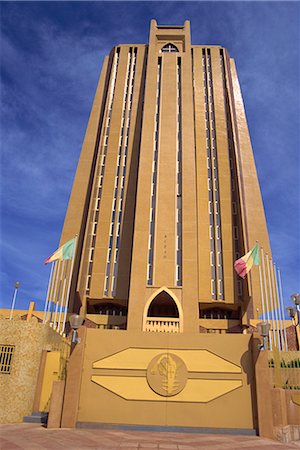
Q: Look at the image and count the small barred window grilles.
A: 1